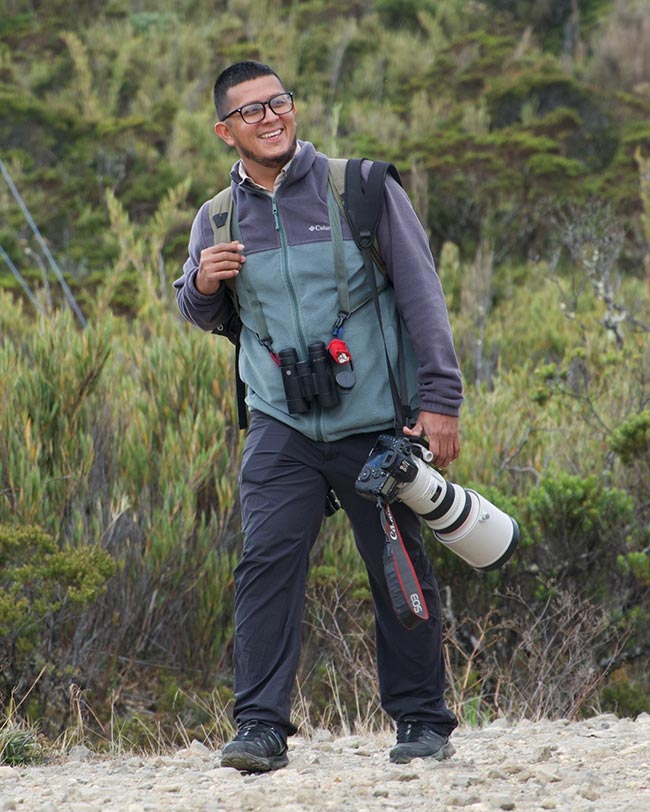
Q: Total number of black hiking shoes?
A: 2